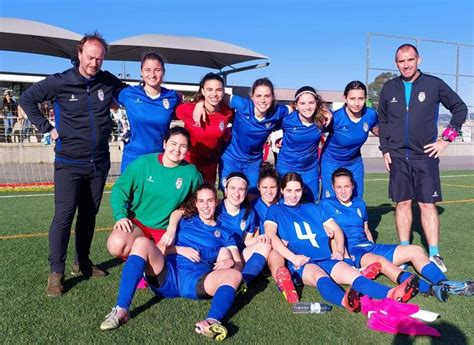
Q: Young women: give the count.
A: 11